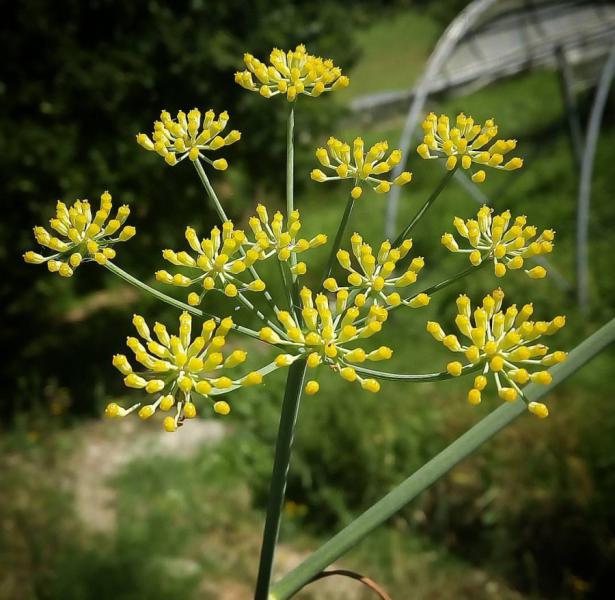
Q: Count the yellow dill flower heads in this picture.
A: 12